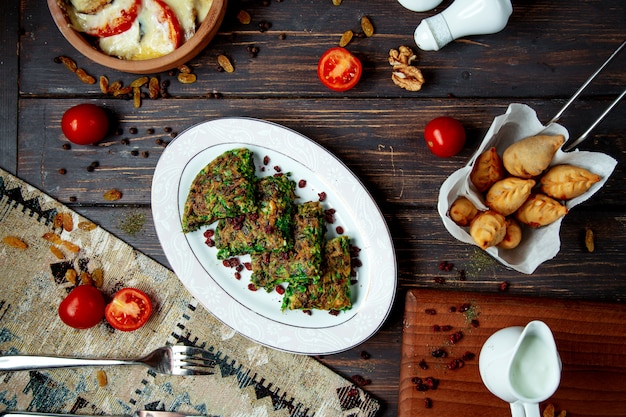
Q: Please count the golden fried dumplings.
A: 8